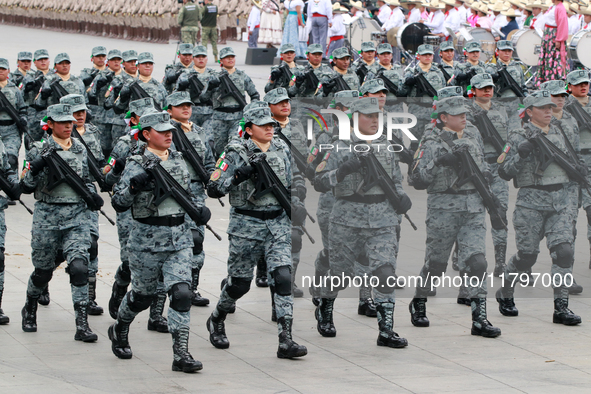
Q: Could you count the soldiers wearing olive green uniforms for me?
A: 2